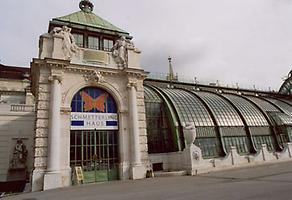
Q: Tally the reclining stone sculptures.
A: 2